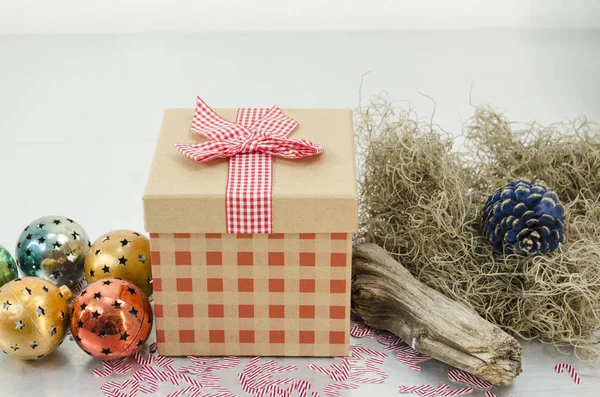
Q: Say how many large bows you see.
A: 1